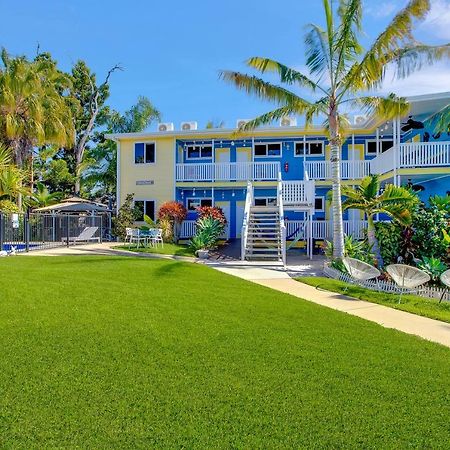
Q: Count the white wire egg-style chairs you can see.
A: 3